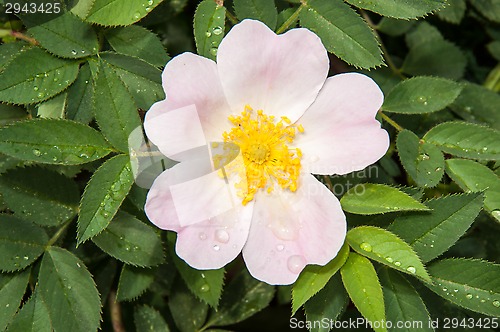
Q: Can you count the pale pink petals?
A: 5